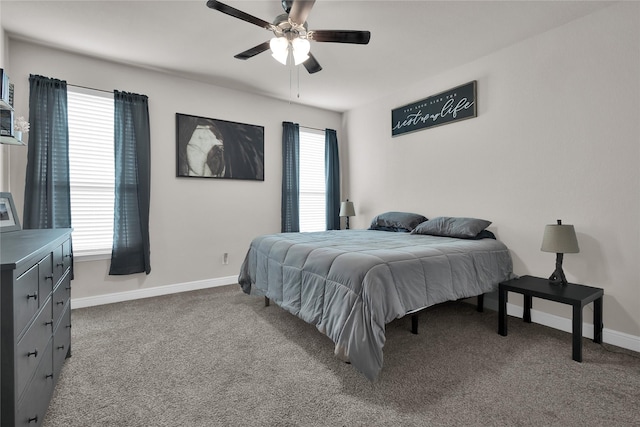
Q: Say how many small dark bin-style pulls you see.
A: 12